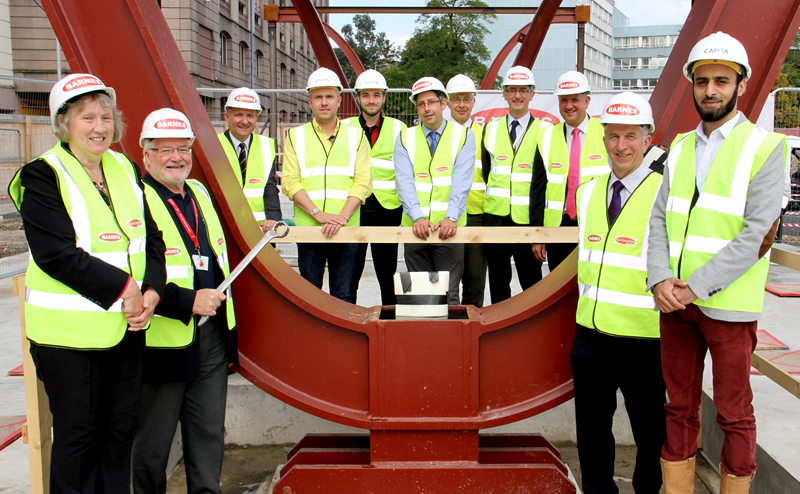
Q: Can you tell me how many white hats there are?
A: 11